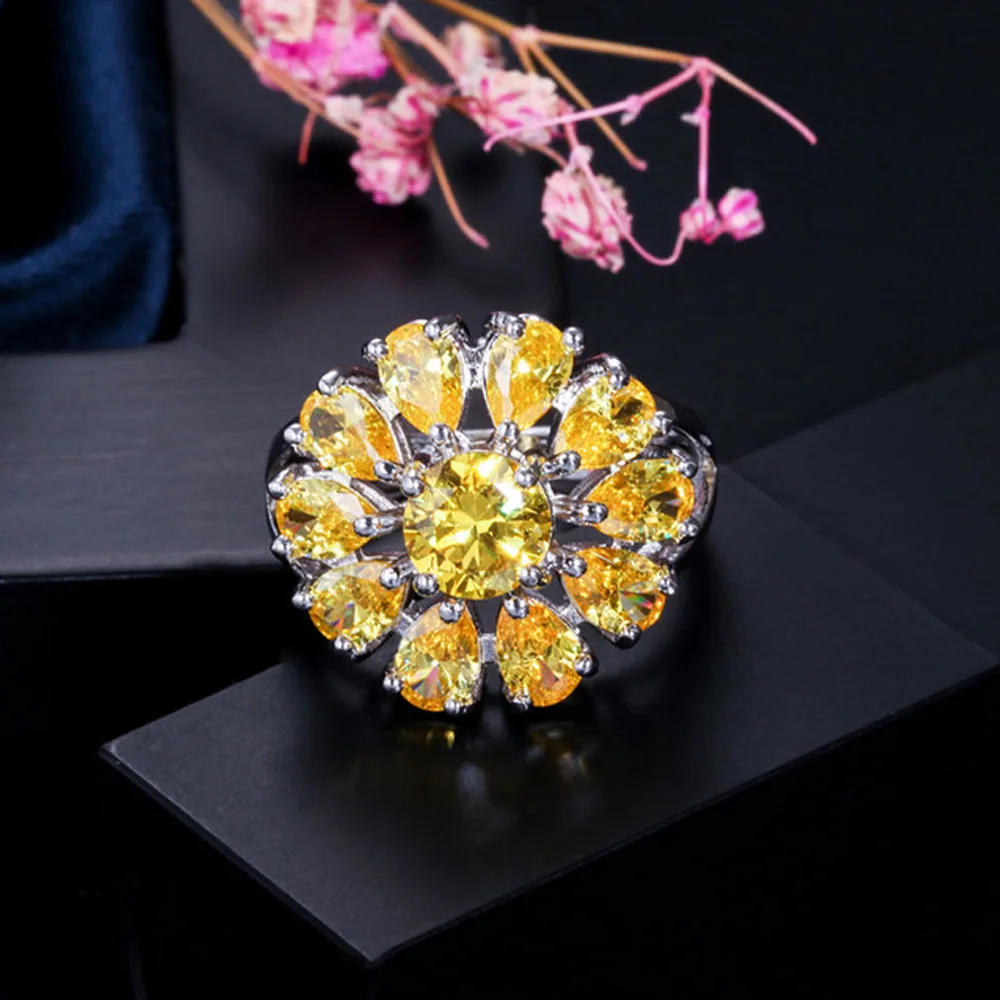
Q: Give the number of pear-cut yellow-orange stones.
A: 10